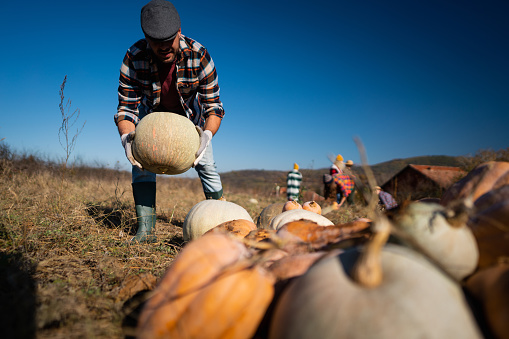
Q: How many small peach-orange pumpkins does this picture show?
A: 2